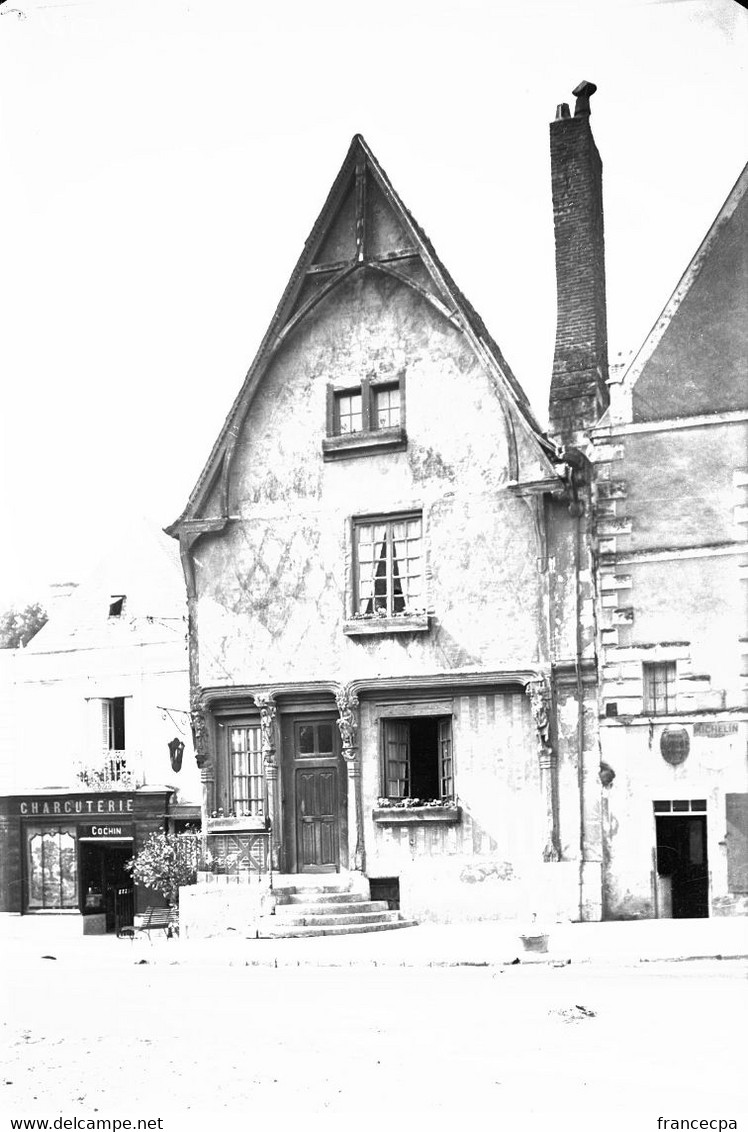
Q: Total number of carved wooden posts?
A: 4